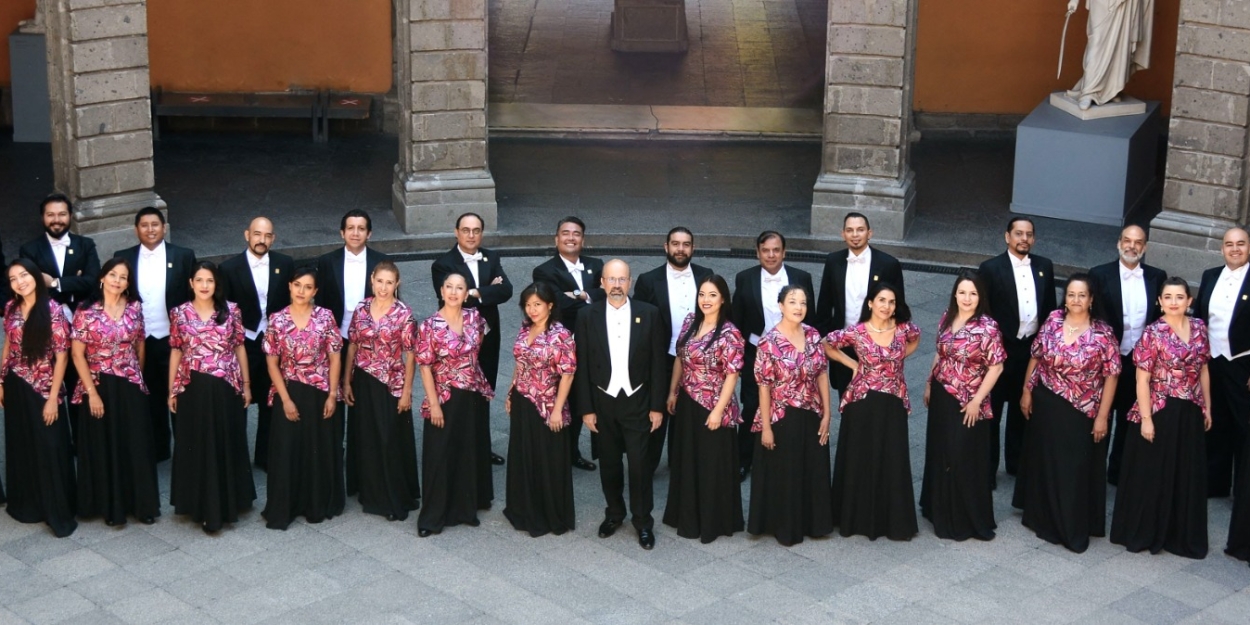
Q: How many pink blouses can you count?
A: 13